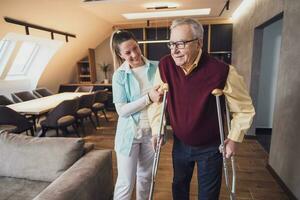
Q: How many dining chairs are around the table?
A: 8